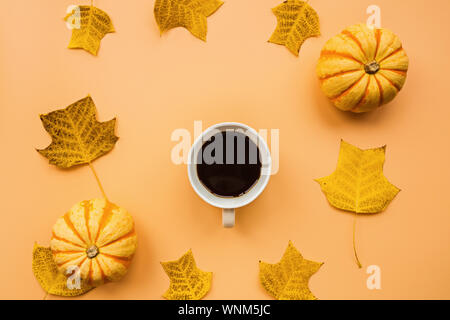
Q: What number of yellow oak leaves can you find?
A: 8